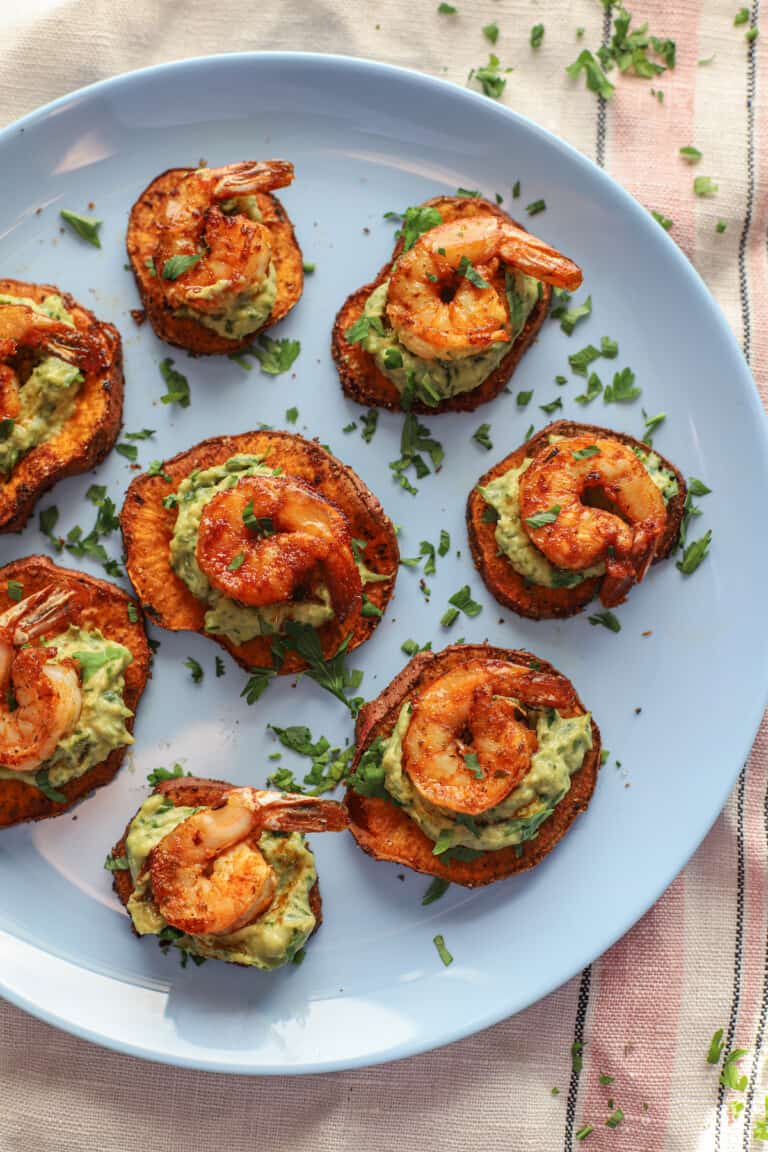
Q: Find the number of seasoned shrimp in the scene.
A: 8